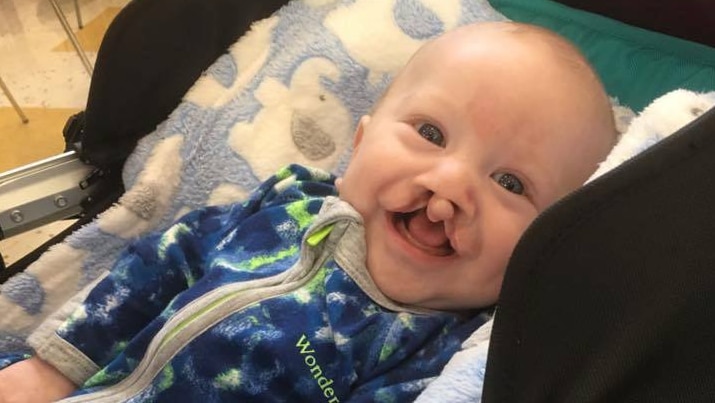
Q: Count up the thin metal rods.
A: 3